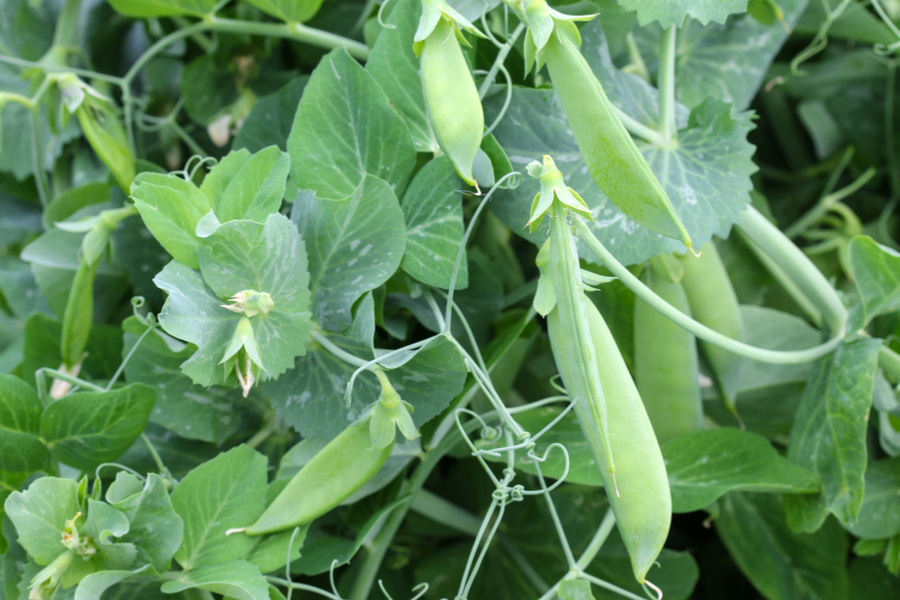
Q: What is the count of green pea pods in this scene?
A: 9